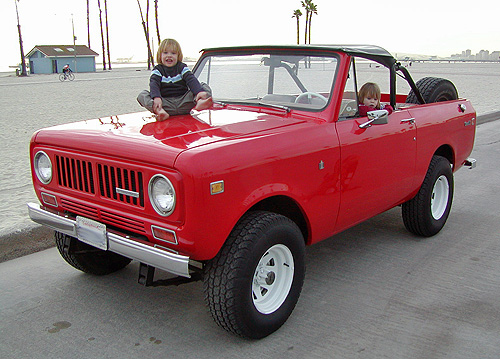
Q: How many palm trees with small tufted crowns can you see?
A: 3